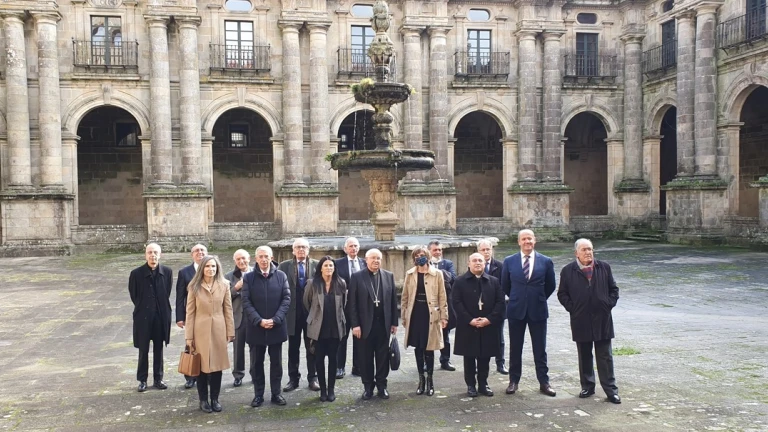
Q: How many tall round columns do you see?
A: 13